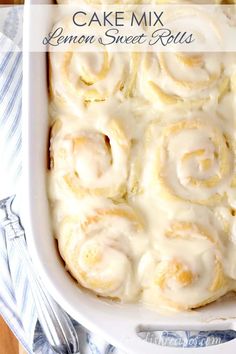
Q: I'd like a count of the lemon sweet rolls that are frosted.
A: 6